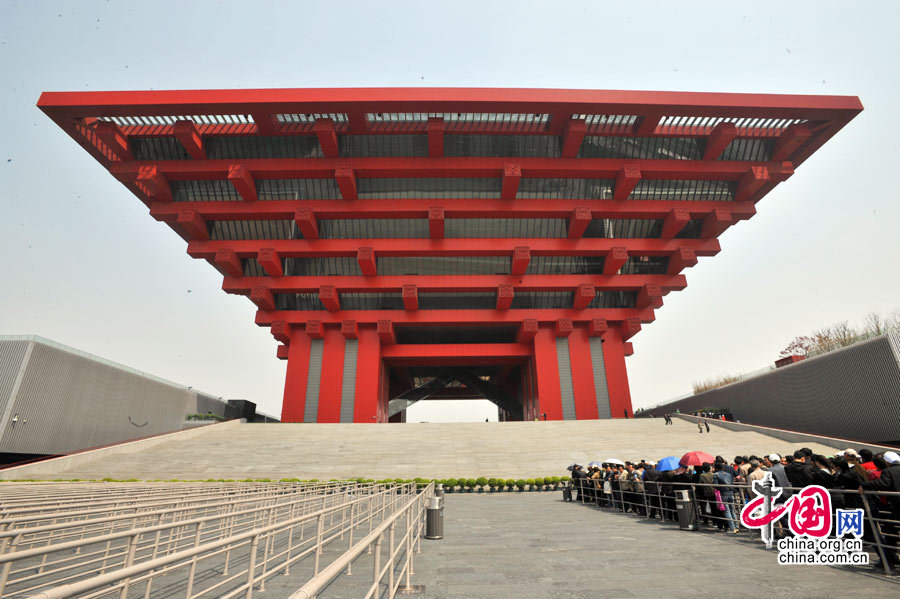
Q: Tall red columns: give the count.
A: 6